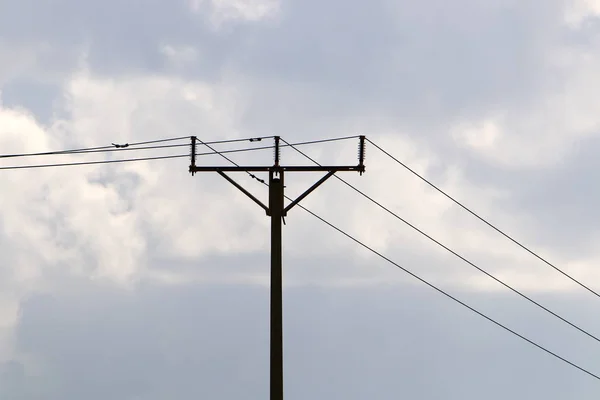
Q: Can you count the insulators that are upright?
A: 3